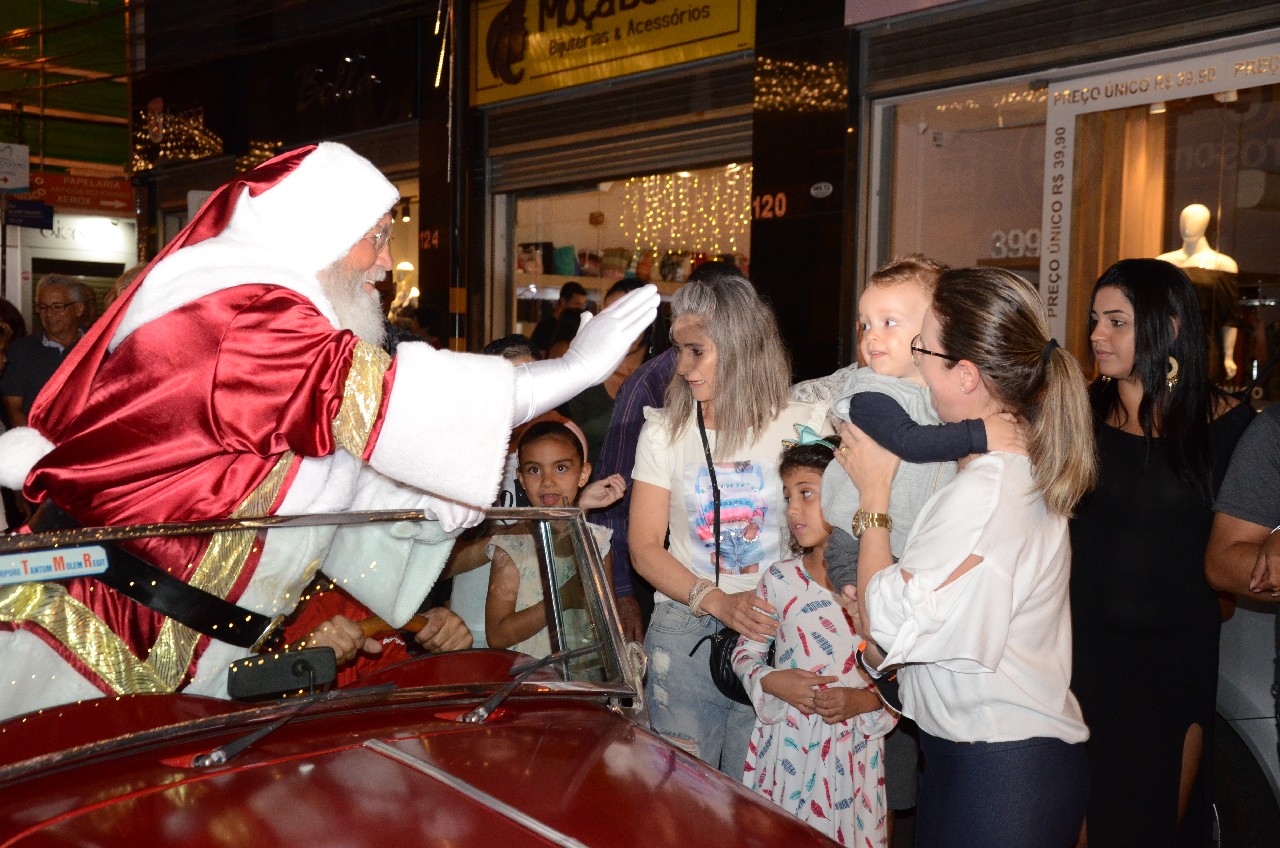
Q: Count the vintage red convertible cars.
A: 1